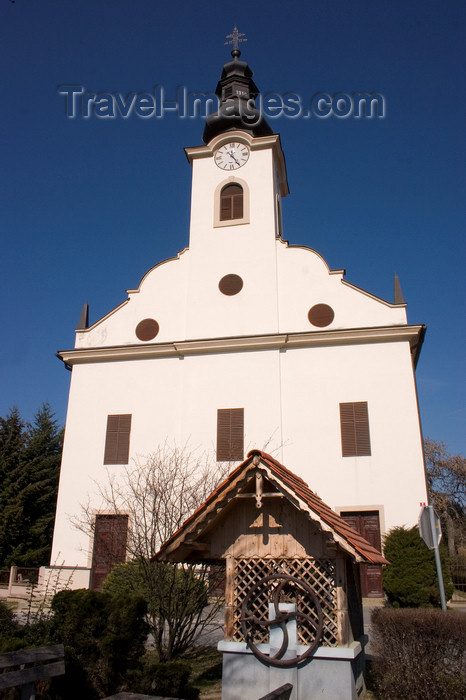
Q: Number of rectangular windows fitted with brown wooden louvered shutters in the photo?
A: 3